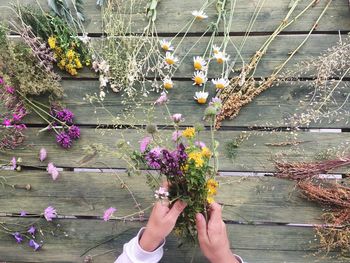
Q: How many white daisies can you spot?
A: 10